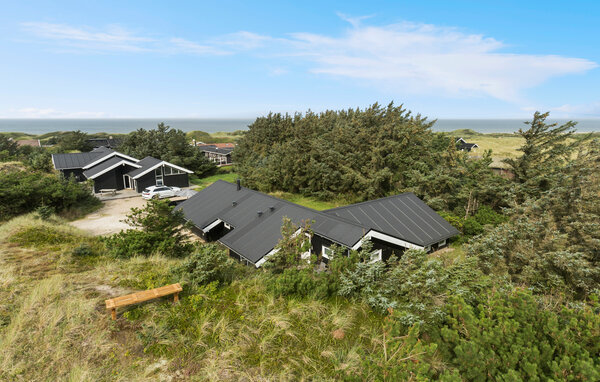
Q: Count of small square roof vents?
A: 3